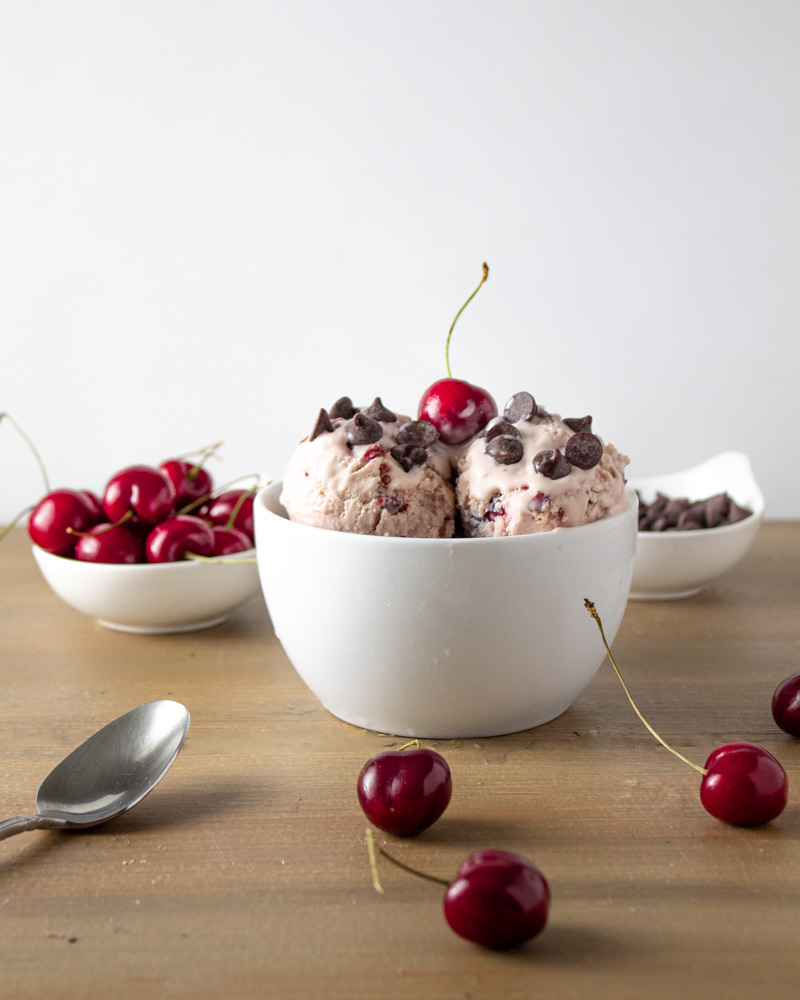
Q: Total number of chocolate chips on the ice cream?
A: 12